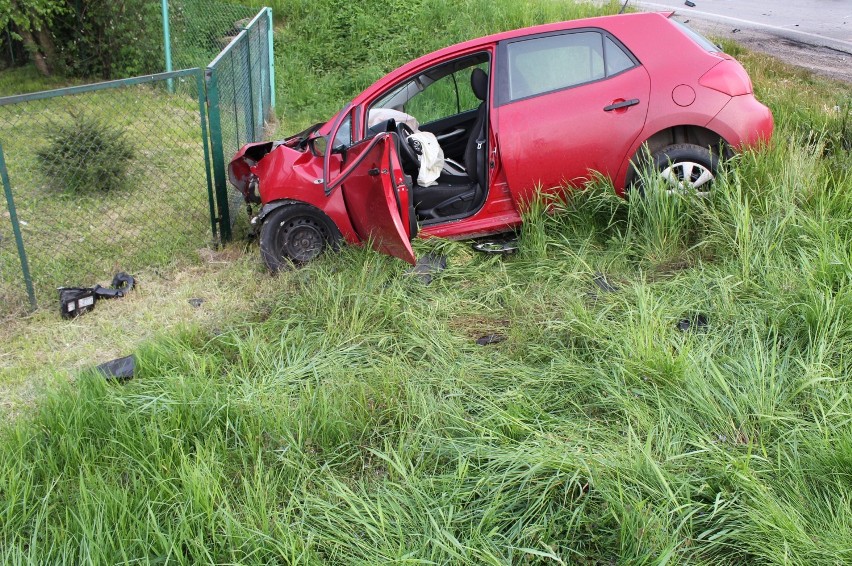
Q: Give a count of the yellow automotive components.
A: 0